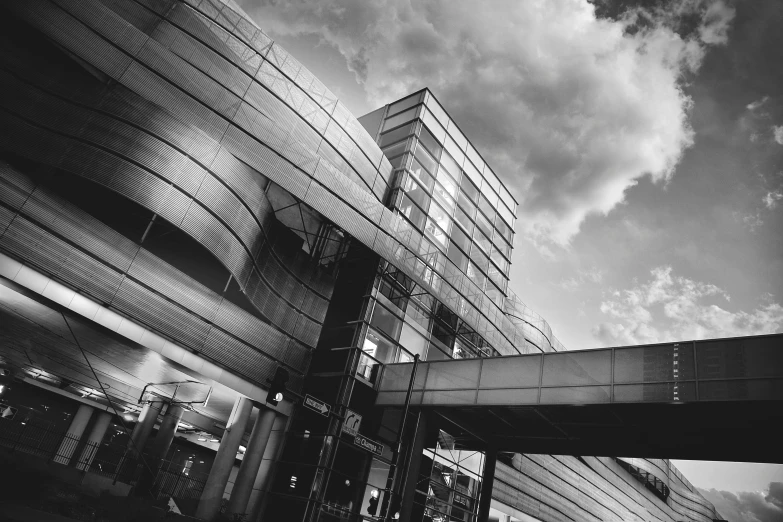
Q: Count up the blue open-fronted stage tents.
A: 0